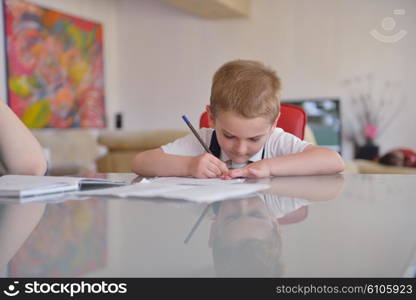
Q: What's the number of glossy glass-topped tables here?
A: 1